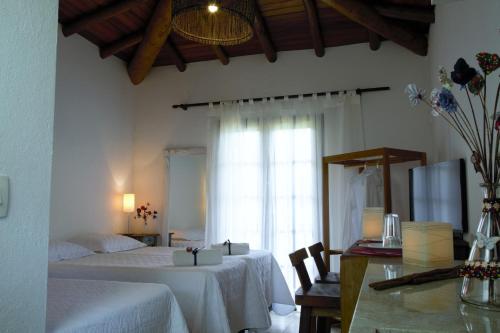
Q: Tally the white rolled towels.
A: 2